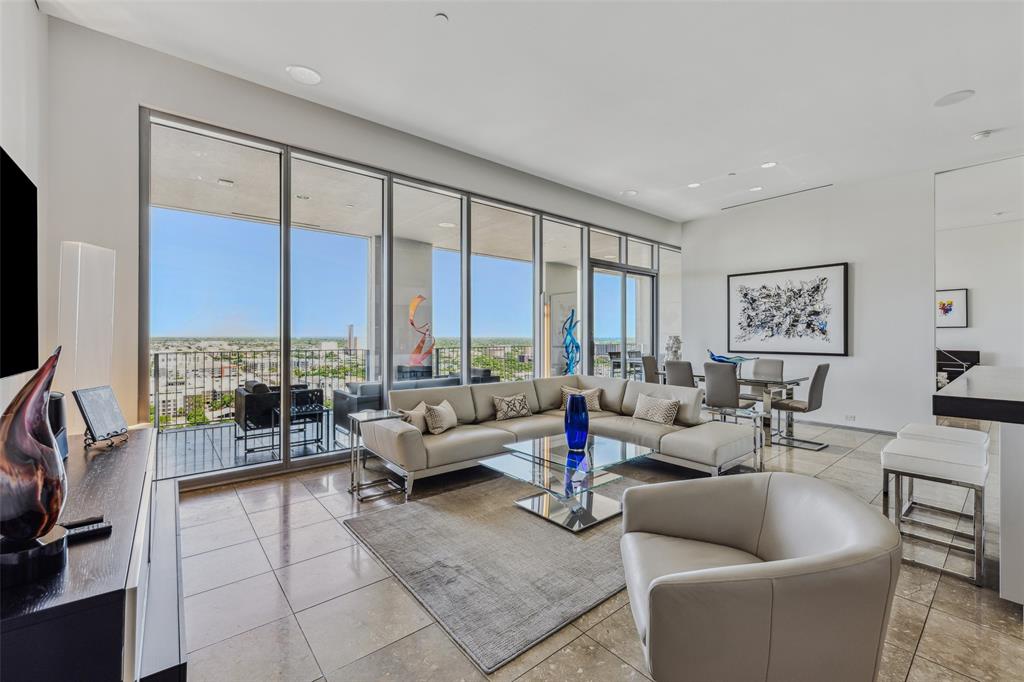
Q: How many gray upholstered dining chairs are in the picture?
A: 5